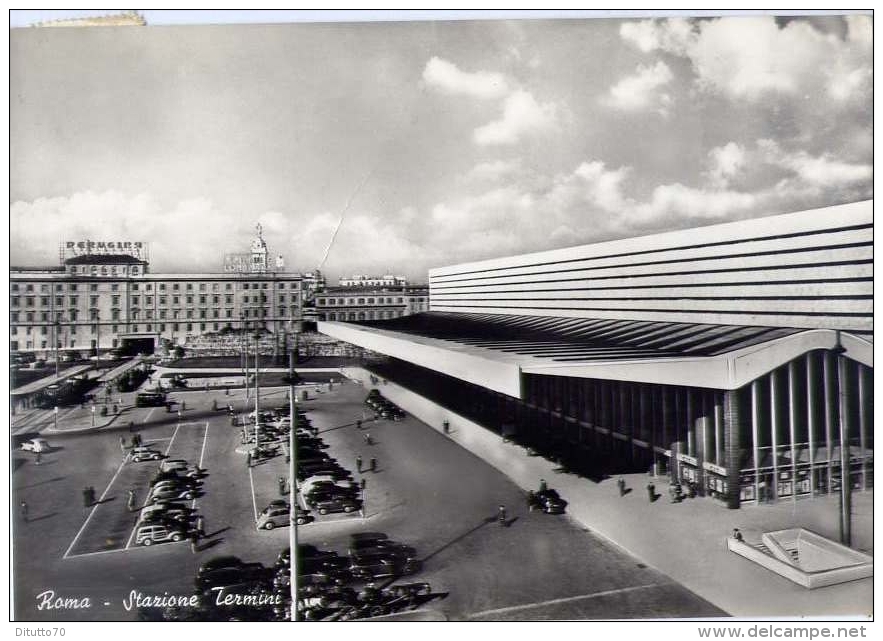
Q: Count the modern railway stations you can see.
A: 1